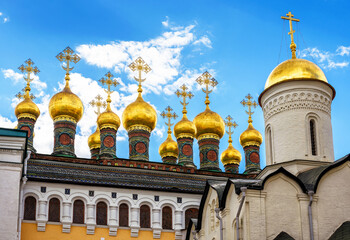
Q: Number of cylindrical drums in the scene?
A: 11